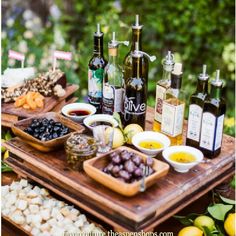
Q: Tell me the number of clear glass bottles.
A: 3